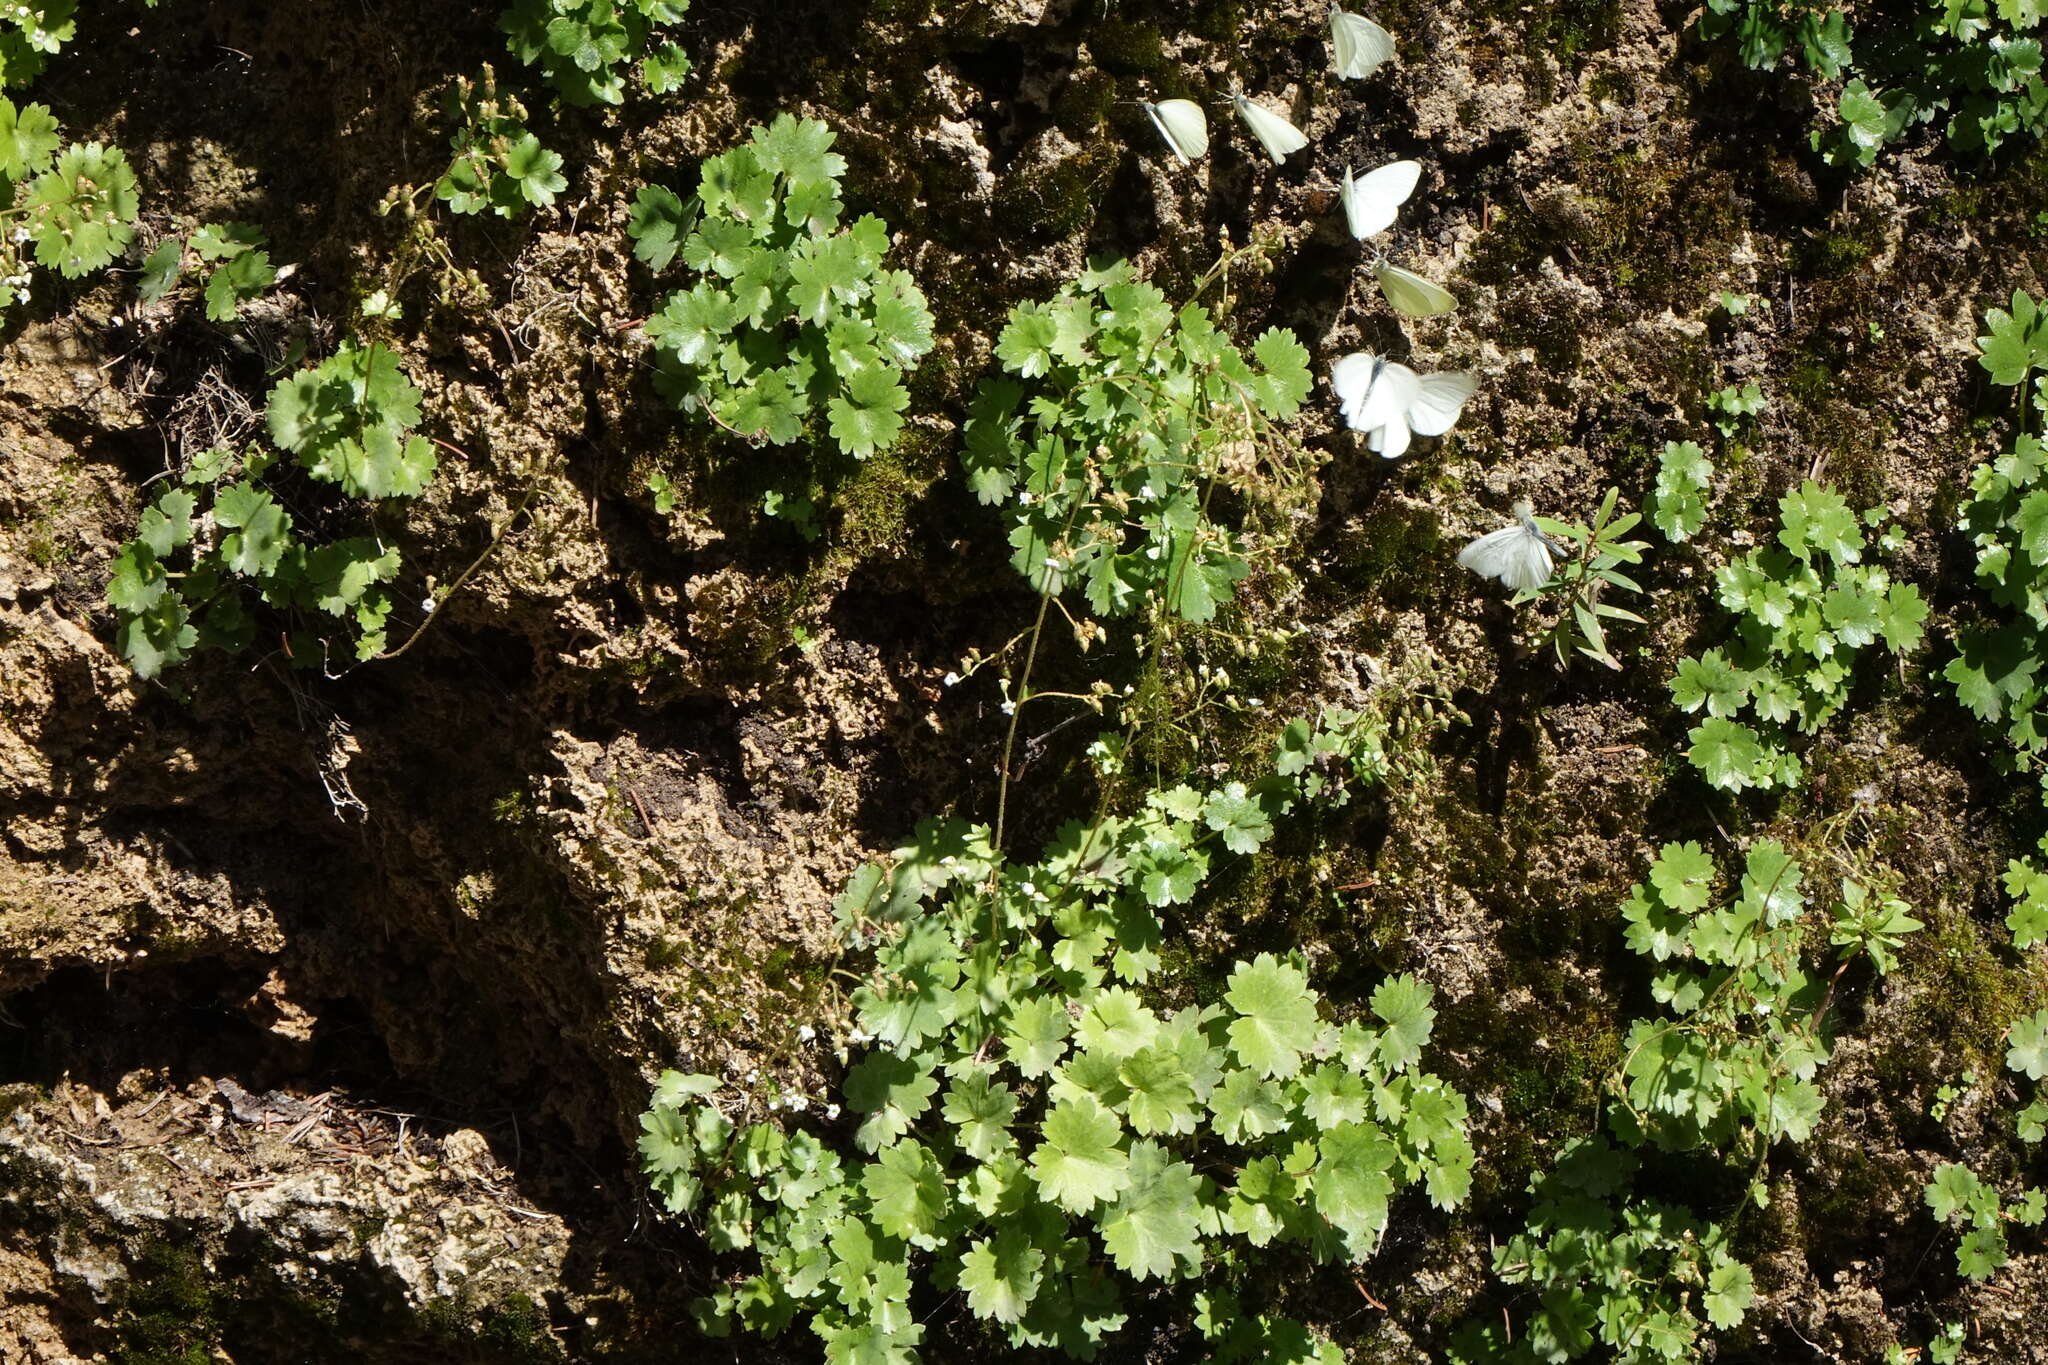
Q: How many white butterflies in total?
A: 8